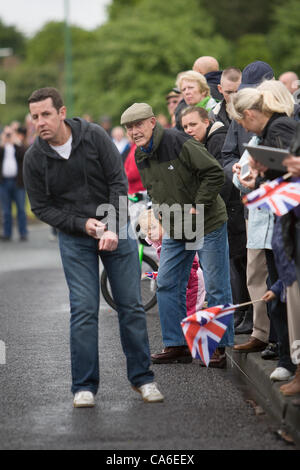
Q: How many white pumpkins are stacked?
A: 0